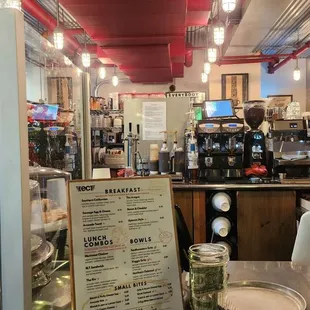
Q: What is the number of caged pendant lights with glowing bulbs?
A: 10